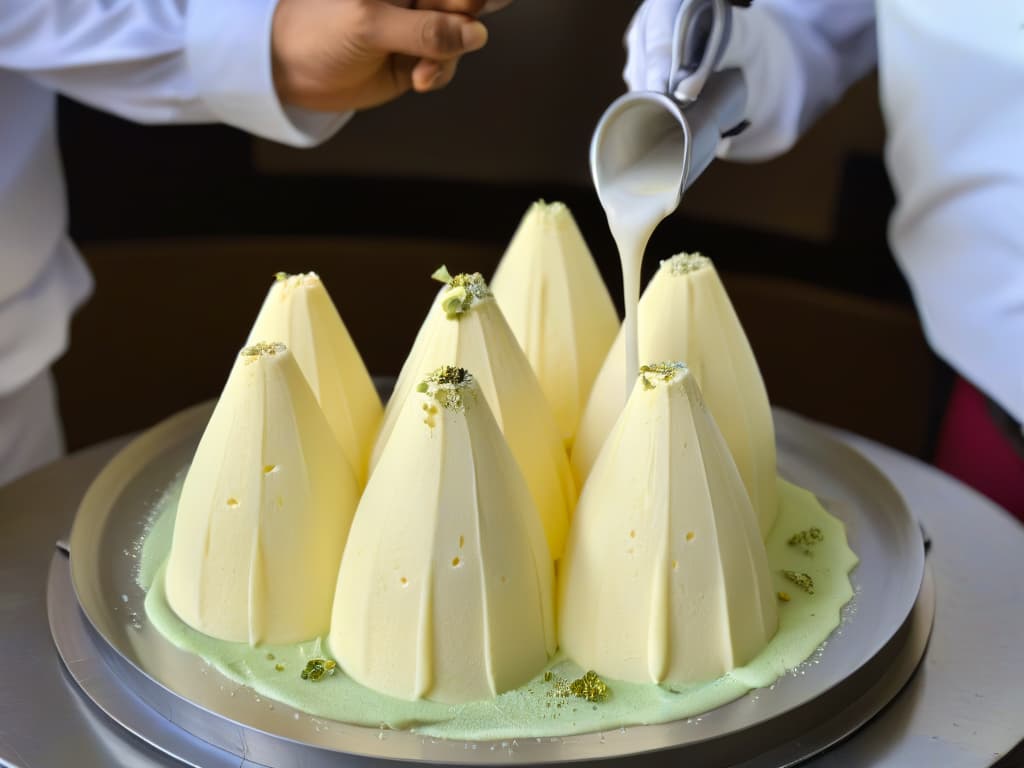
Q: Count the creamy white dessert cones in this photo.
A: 7